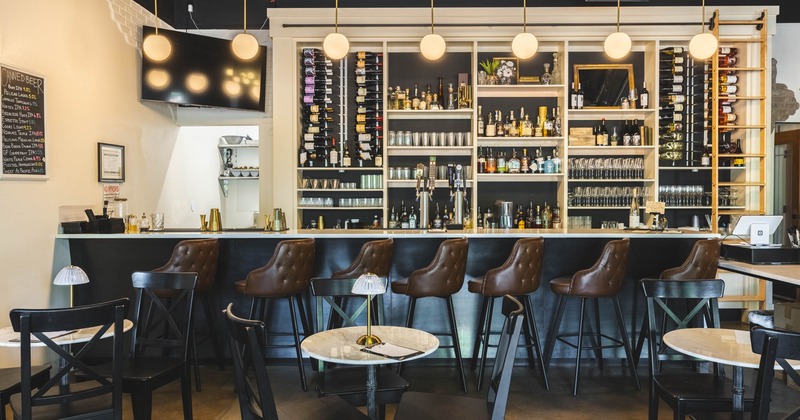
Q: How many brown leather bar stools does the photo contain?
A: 7